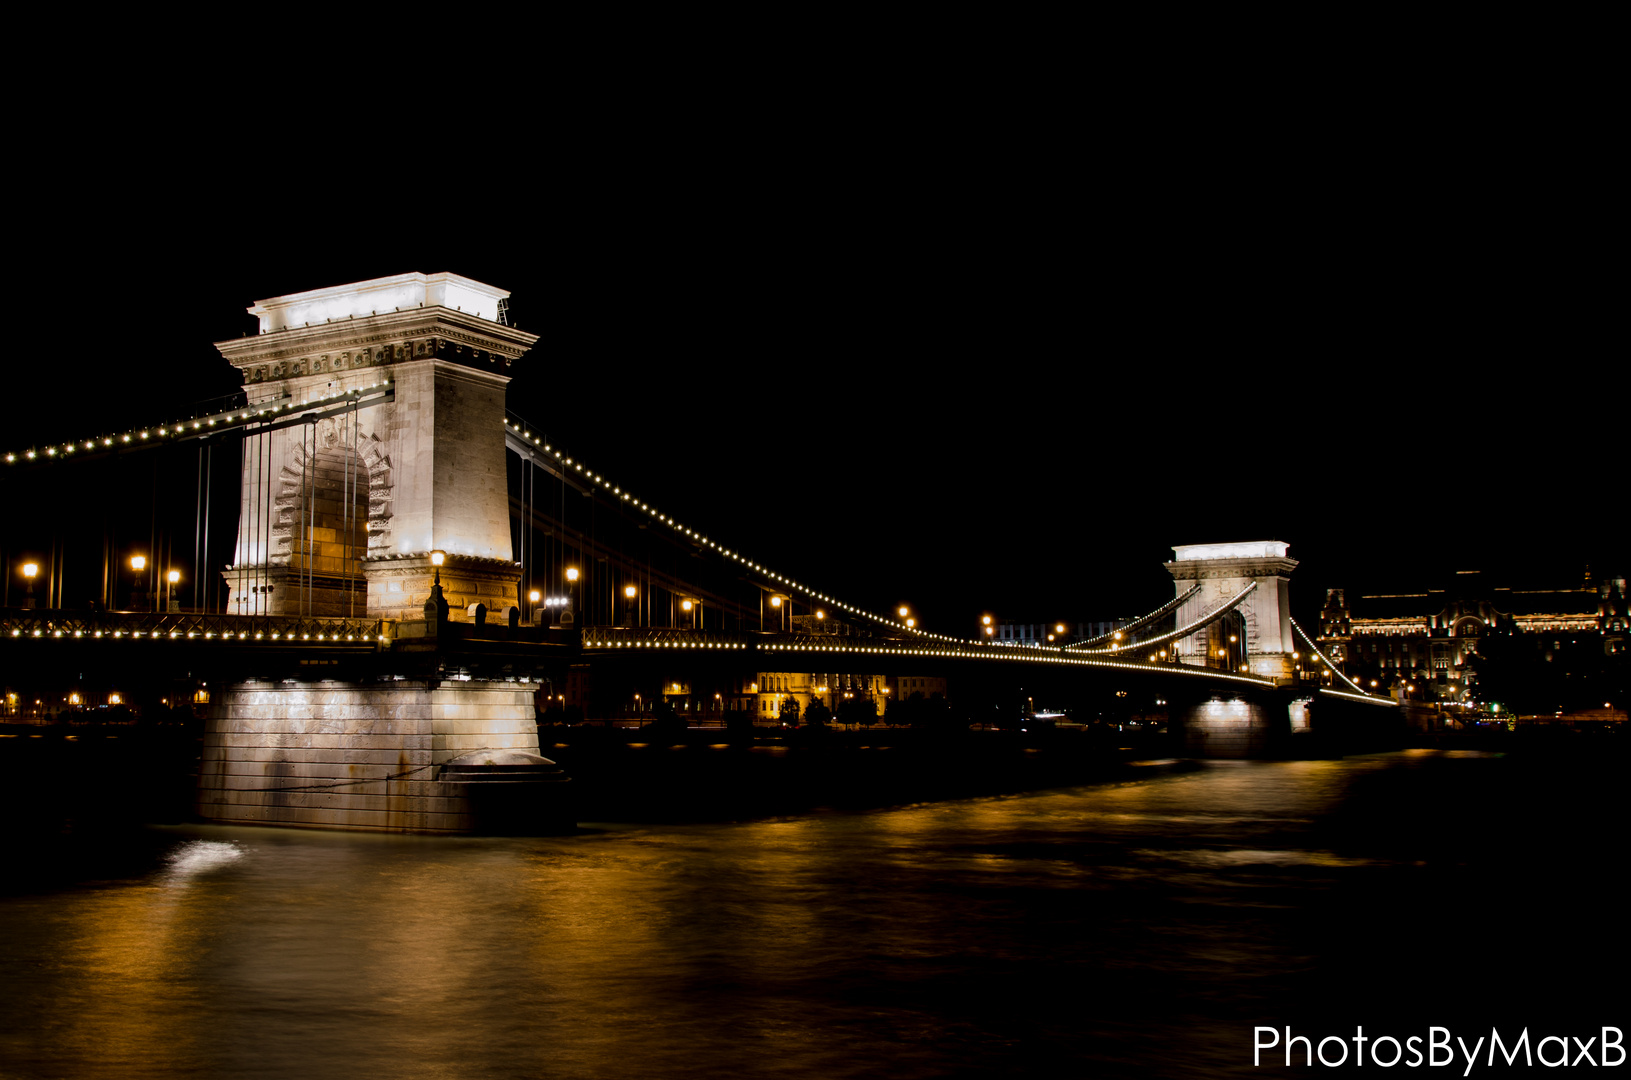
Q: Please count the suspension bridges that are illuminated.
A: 1